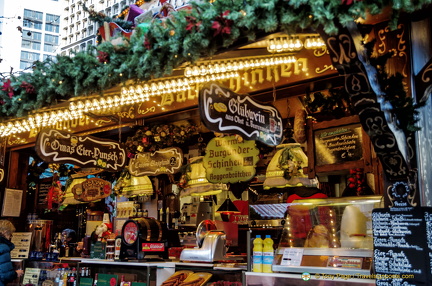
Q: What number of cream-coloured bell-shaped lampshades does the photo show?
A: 4